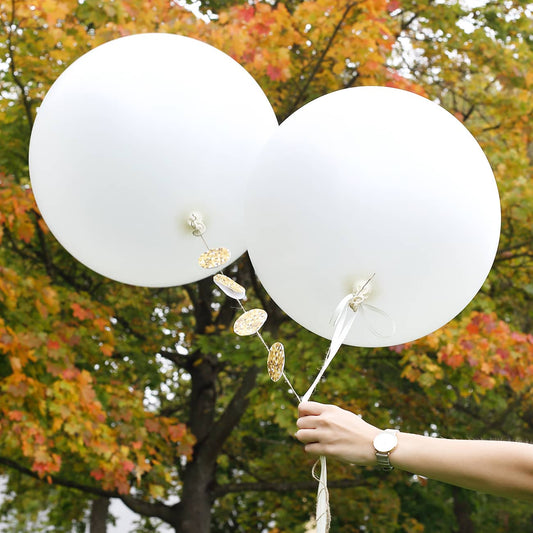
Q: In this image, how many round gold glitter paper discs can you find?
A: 4